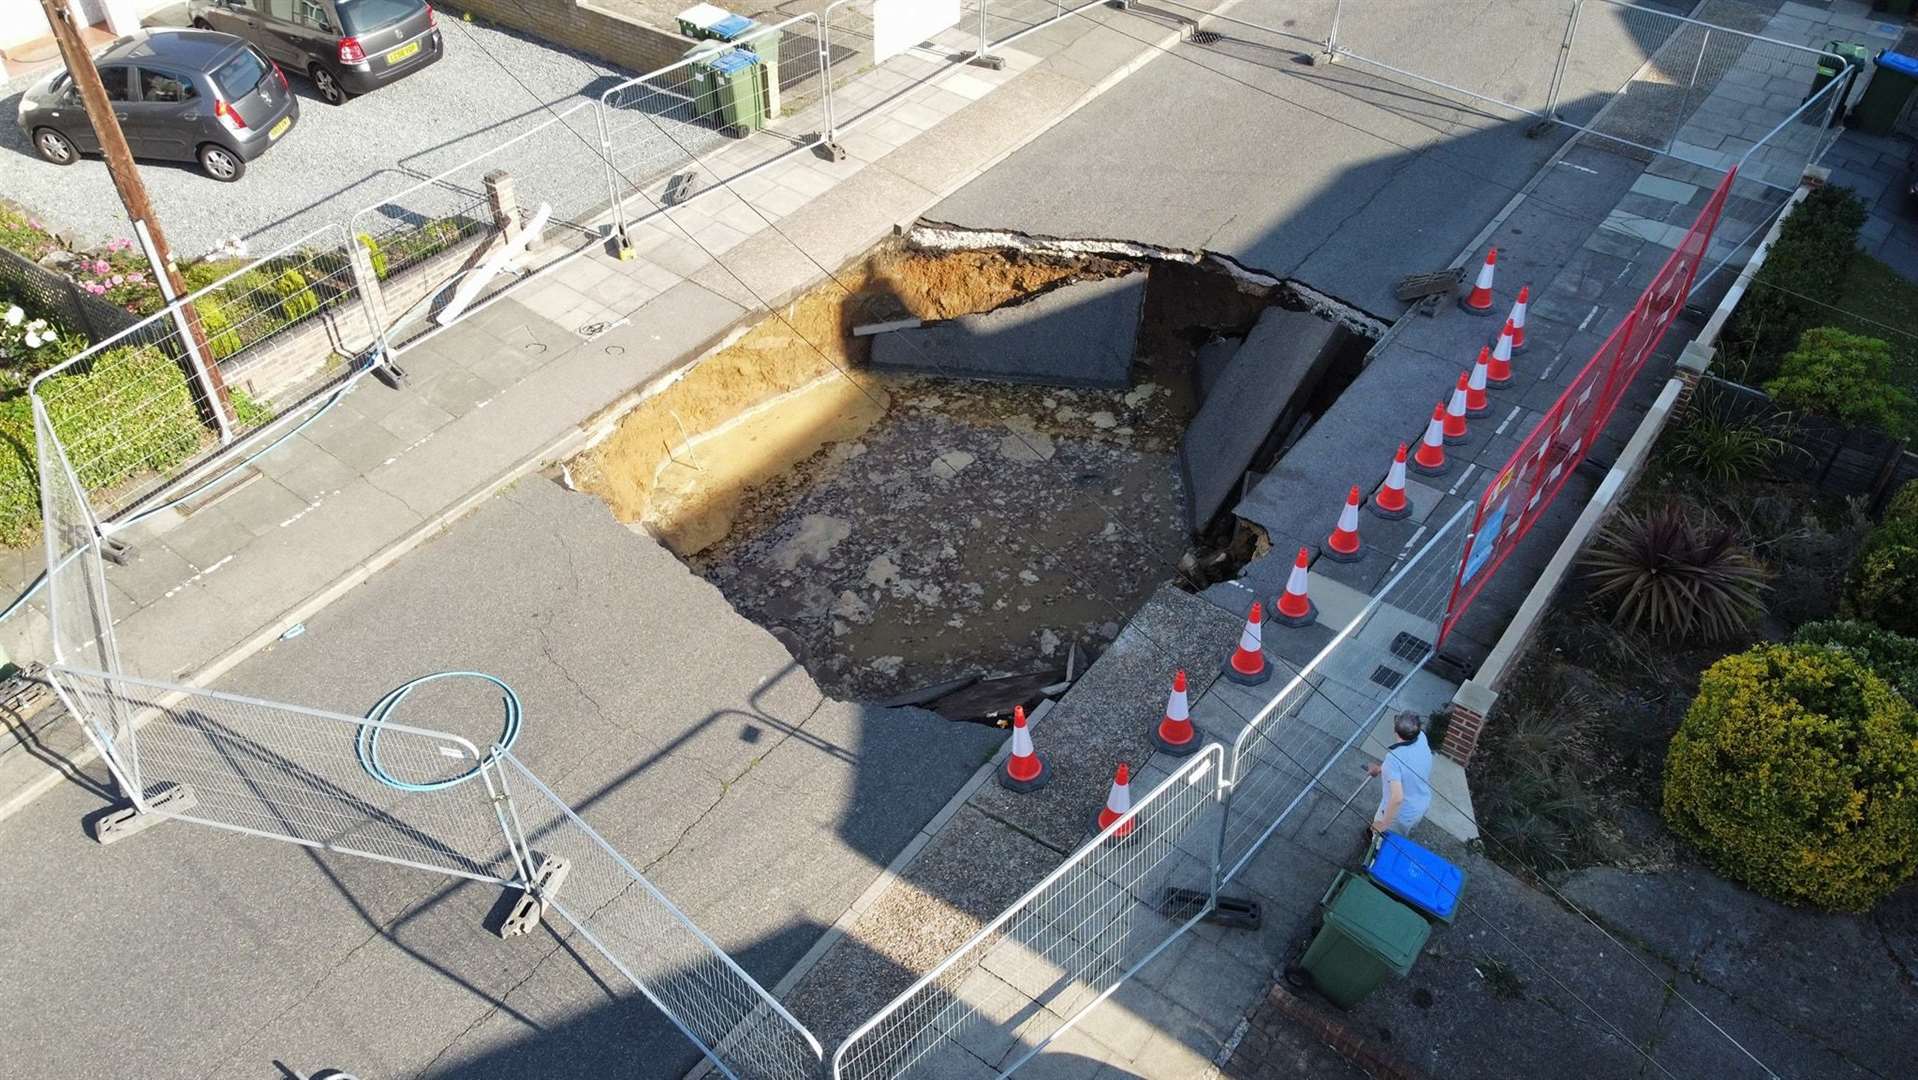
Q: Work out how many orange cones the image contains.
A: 13